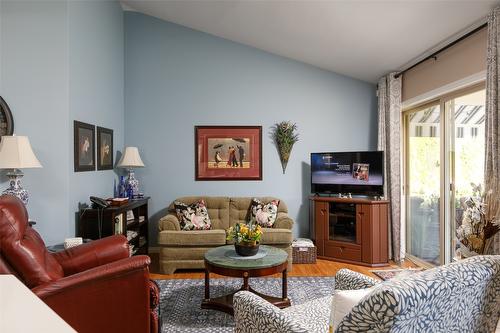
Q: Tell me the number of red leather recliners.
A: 1